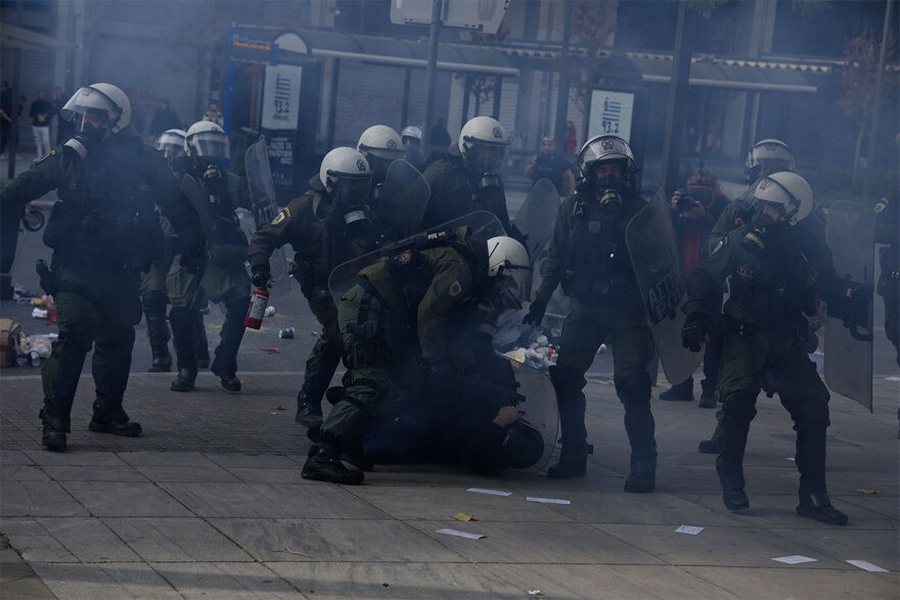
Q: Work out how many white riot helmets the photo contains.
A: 11